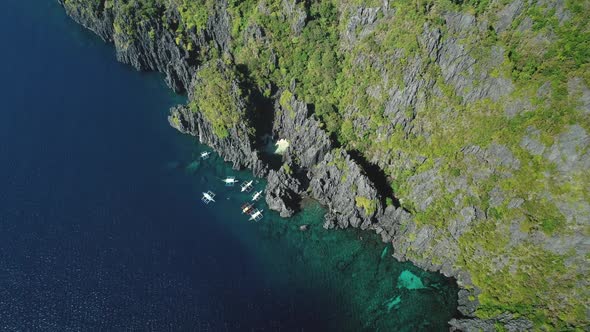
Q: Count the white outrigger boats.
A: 6